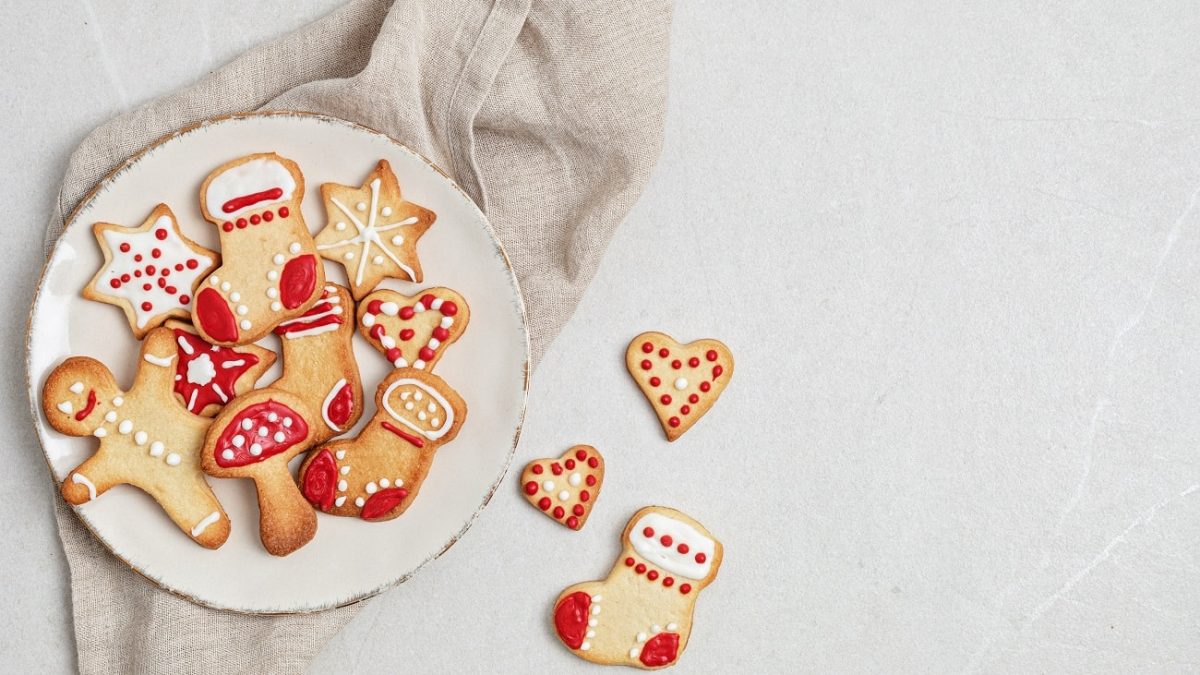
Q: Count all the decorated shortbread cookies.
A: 12